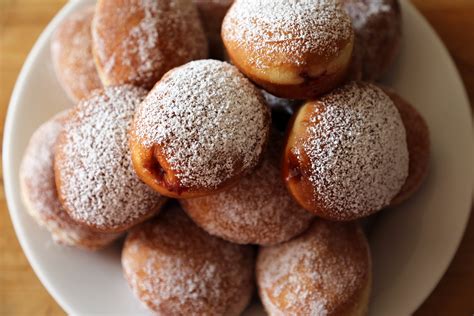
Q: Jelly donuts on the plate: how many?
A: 13